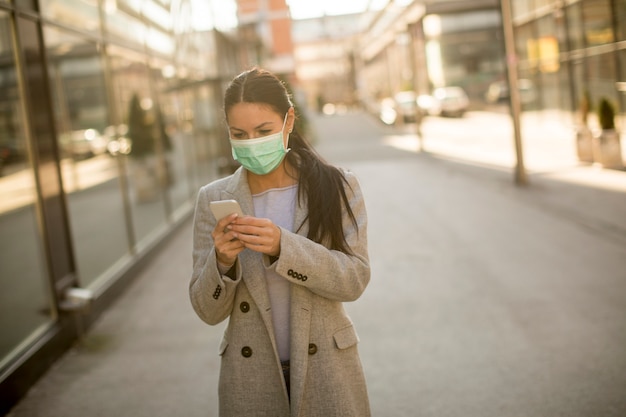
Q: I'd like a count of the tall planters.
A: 2